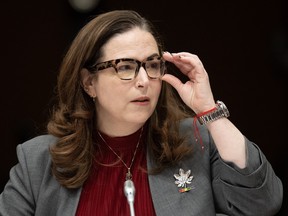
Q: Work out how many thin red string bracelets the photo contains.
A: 1